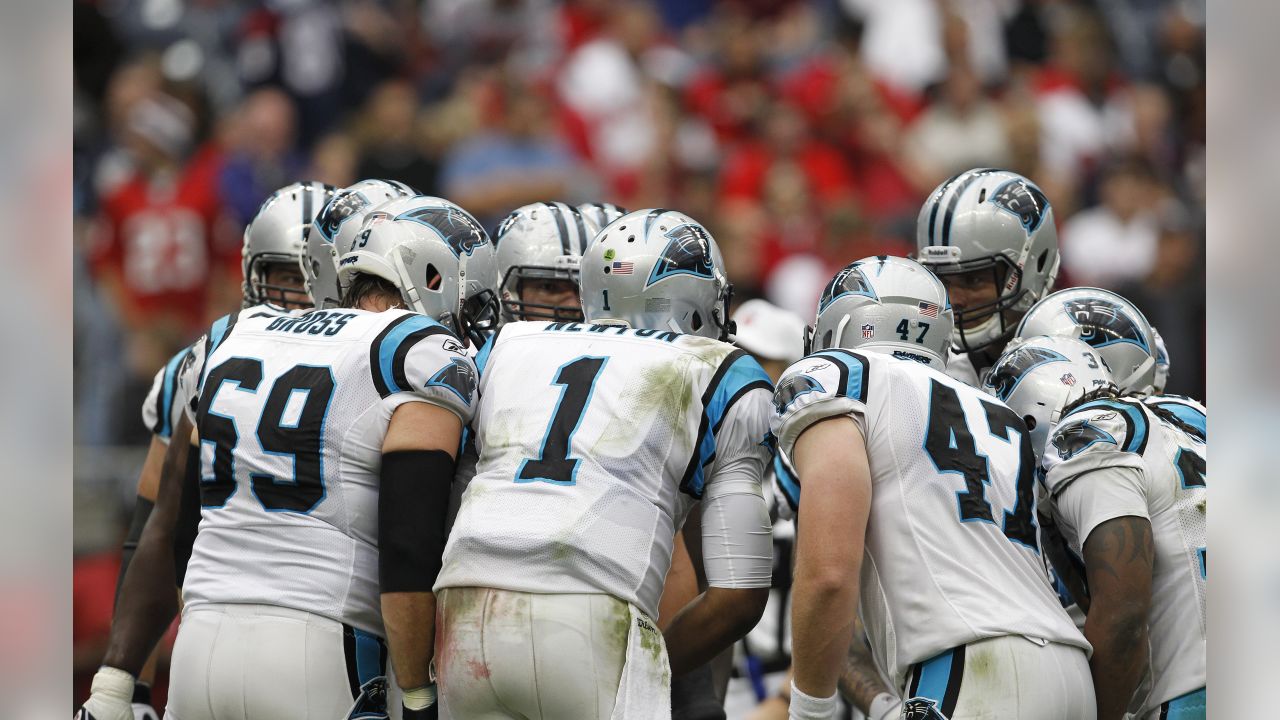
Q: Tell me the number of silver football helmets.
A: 11